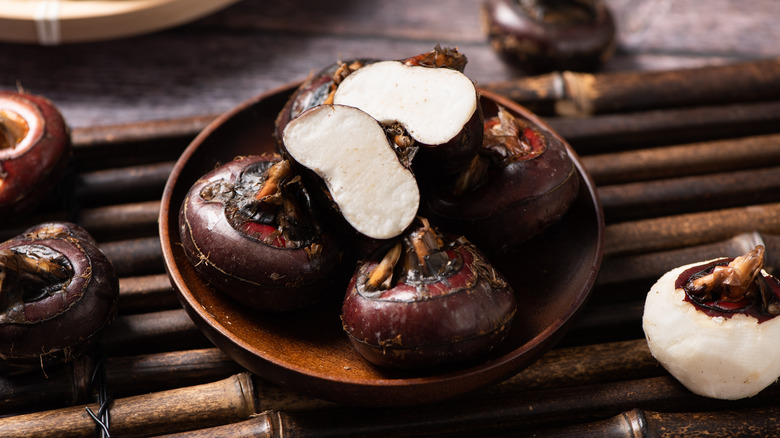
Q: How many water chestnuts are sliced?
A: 2